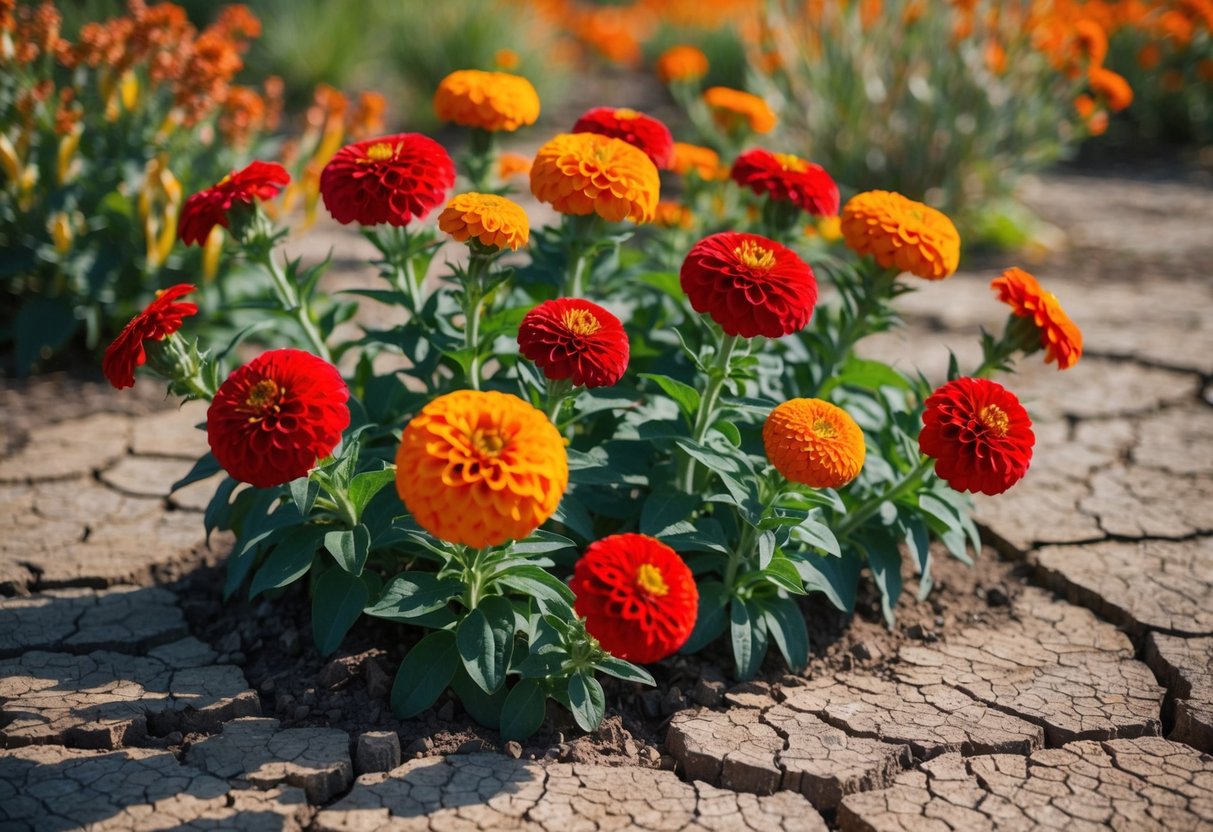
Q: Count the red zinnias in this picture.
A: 10